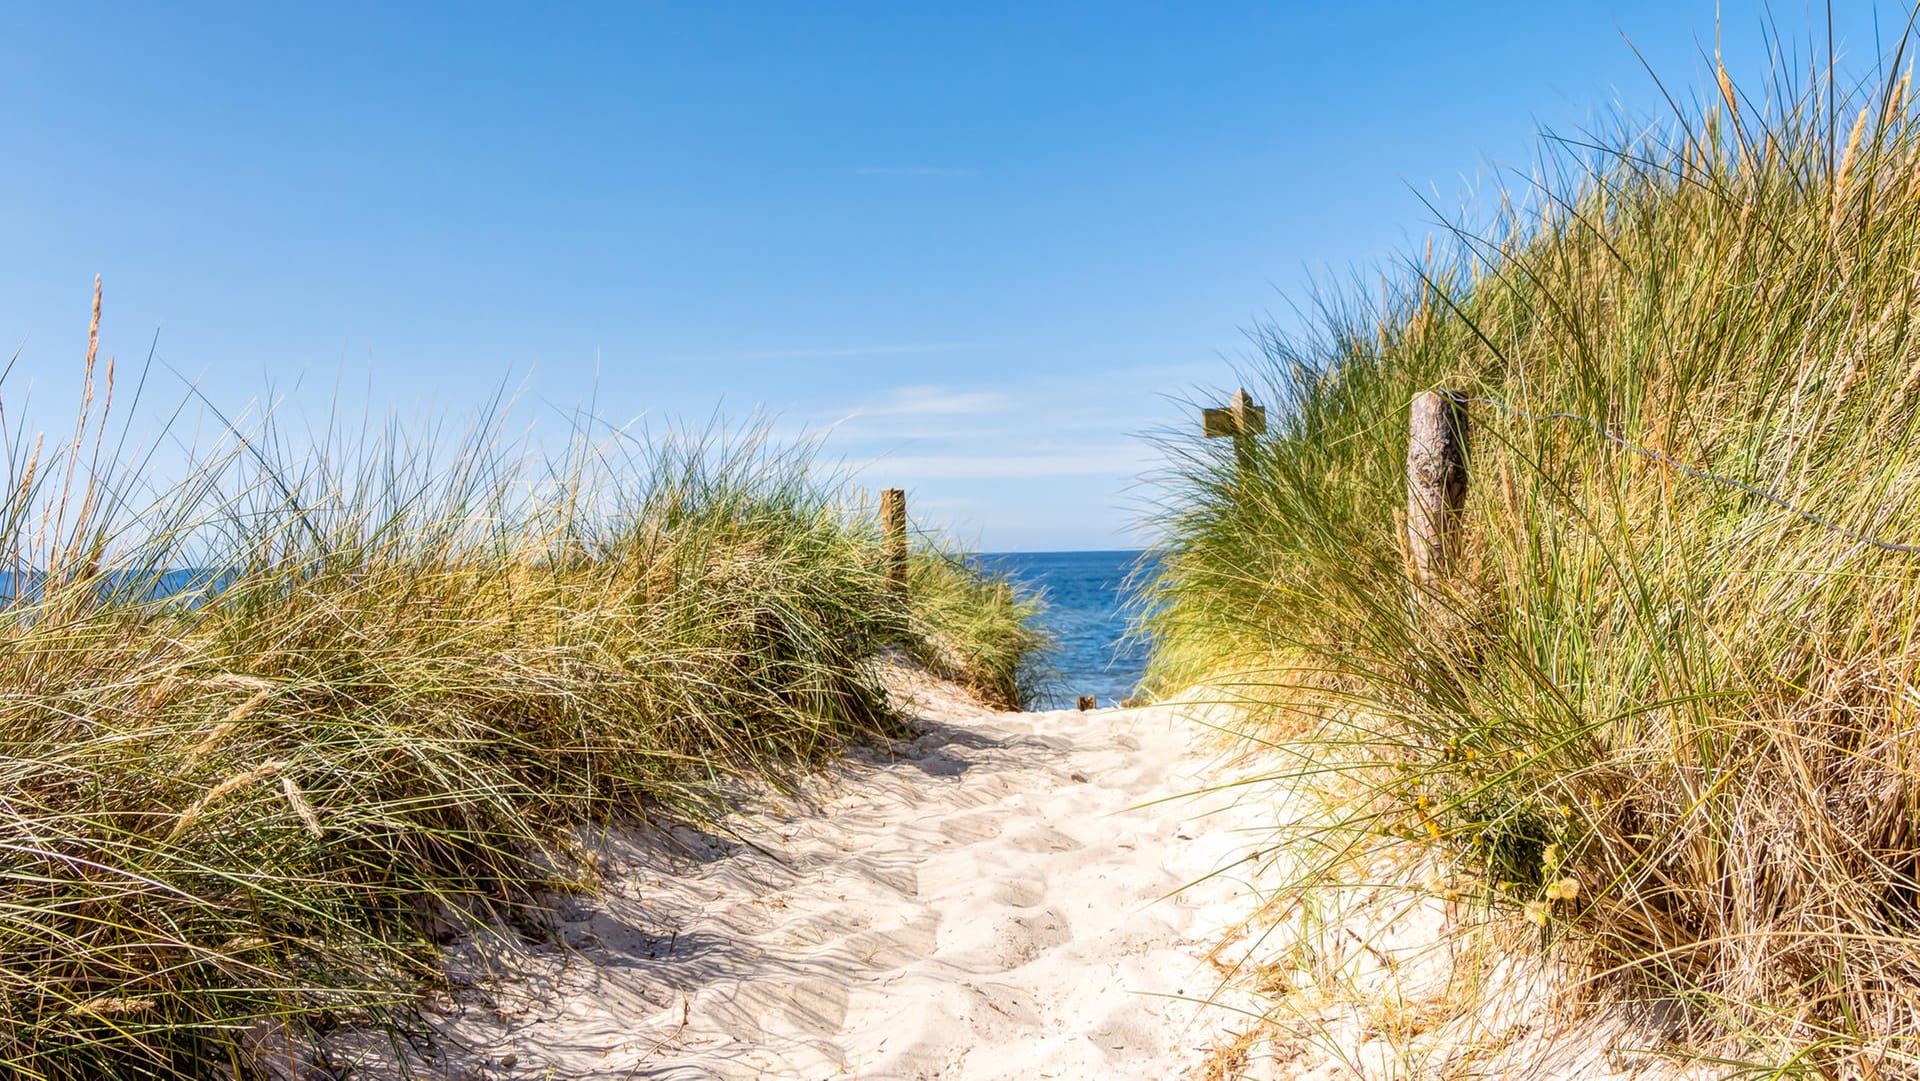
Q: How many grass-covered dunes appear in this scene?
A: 2